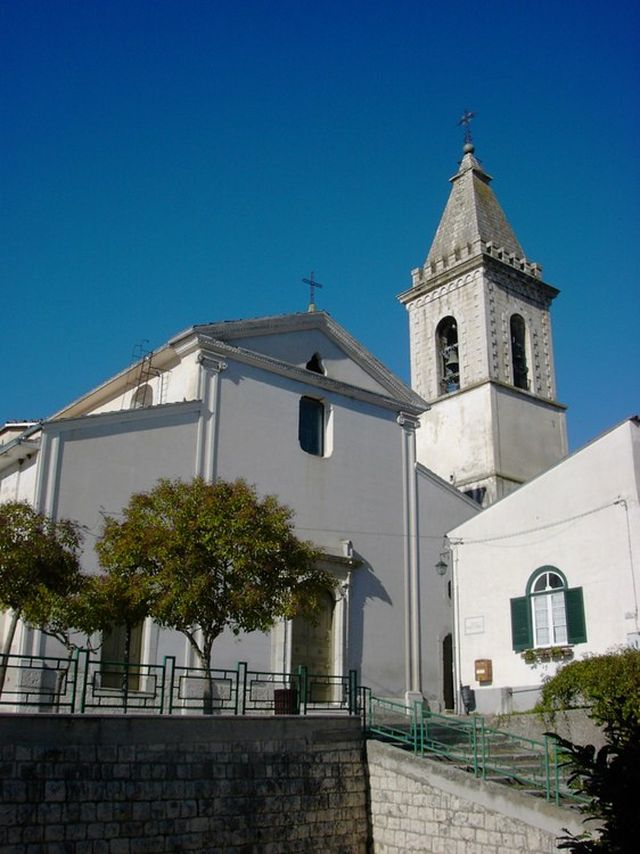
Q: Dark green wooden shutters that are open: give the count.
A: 2